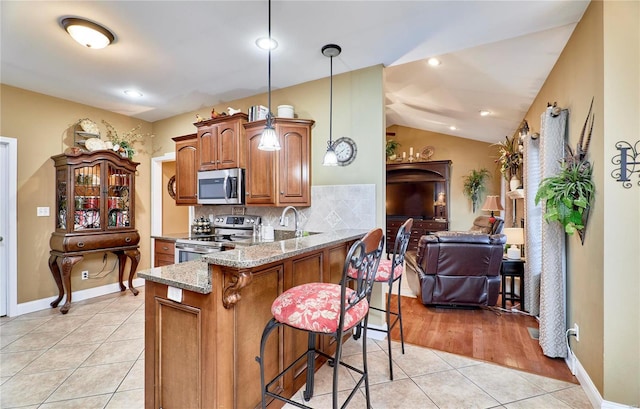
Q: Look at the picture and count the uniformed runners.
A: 0